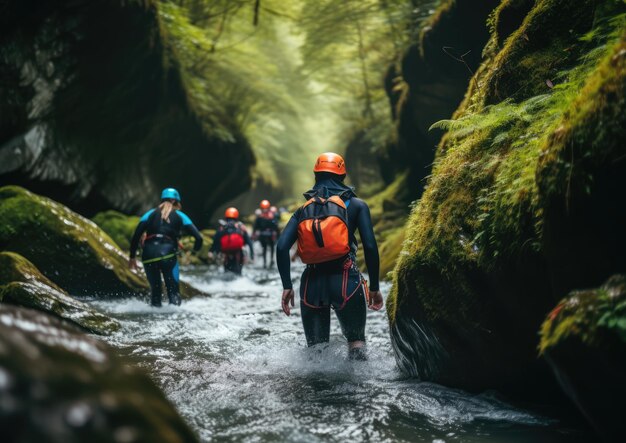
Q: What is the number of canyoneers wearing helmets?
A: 4